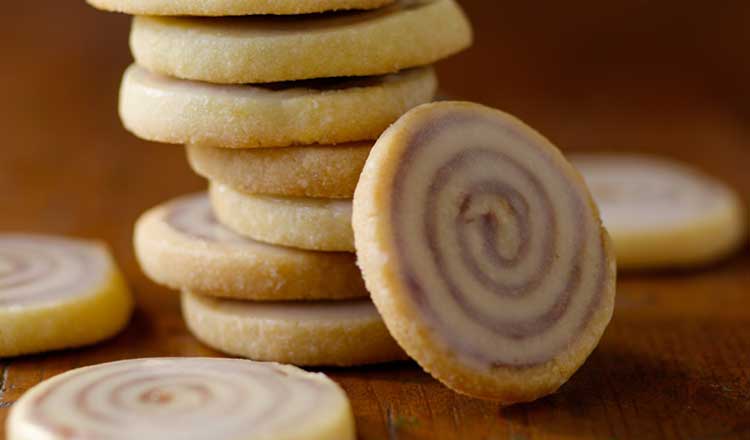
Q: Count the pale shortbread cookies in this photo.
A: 11